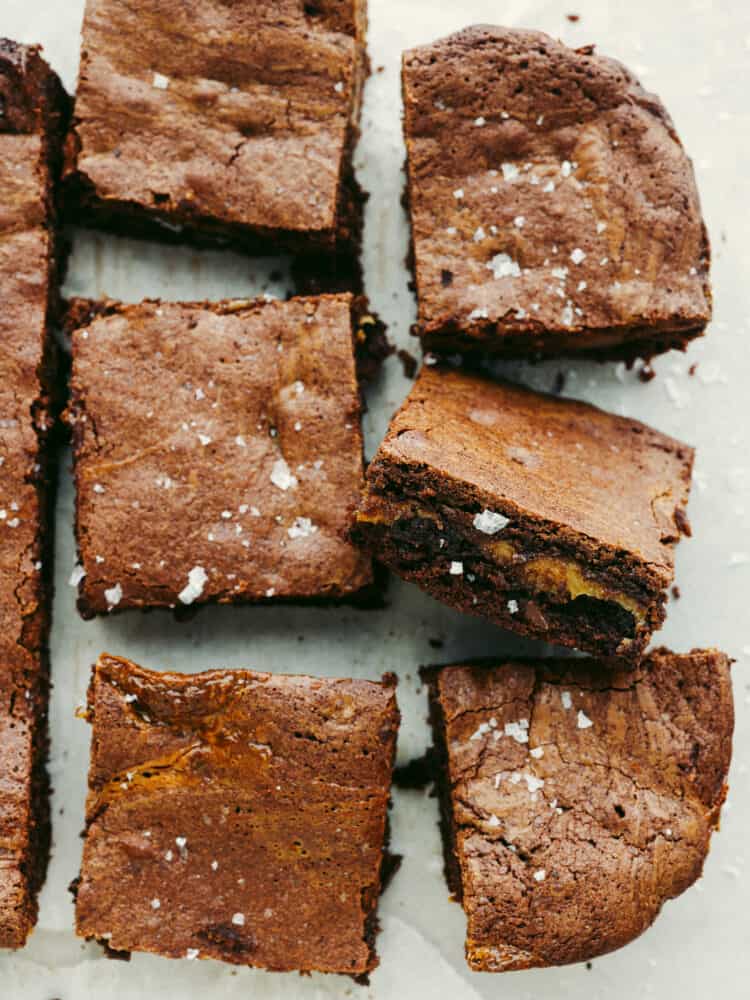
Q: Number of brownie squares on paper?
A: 6